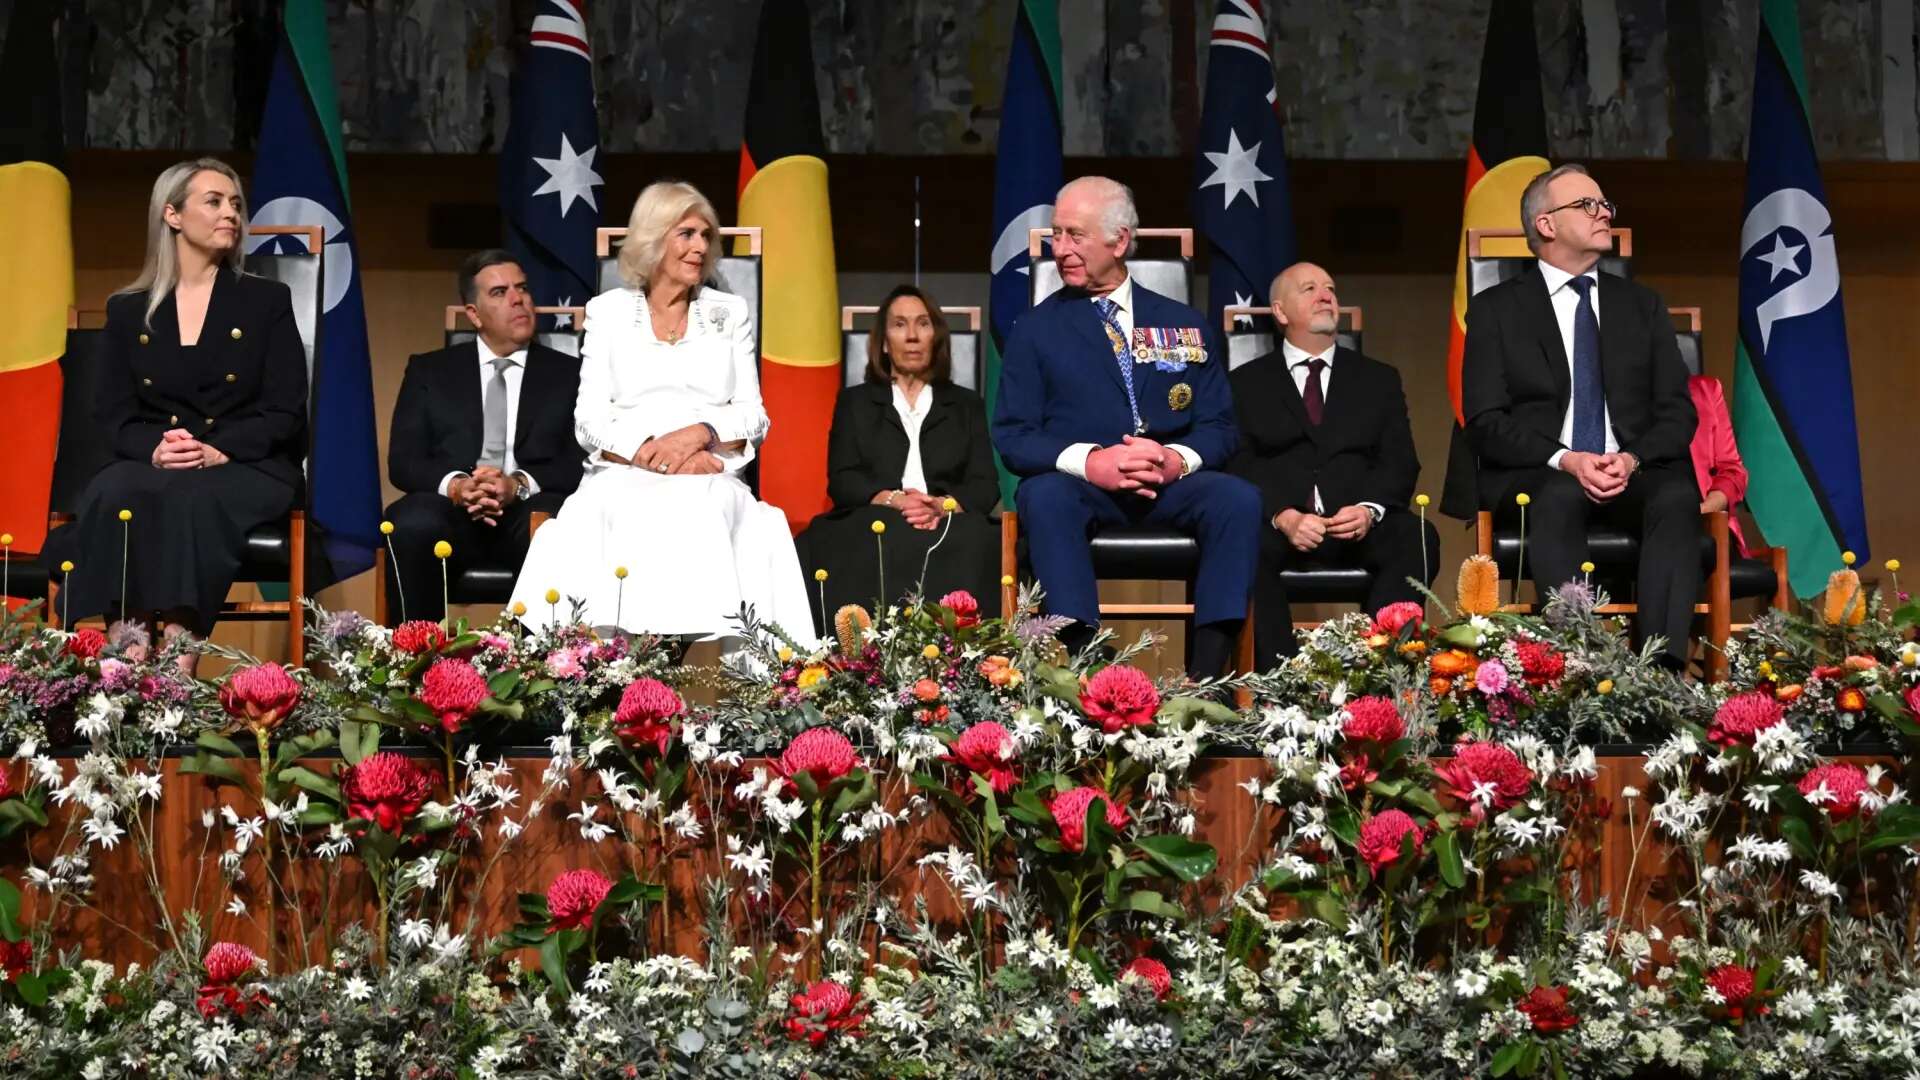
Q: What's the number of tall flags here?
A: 8